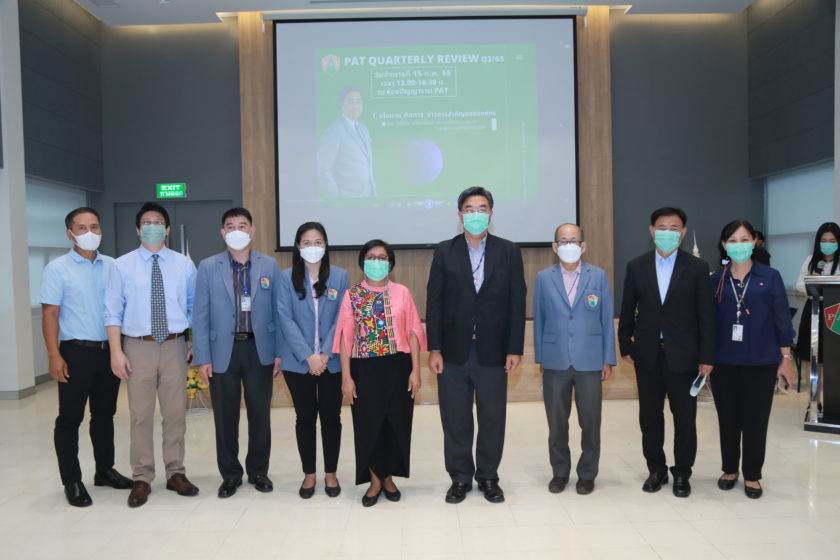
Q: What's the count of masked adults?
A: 10